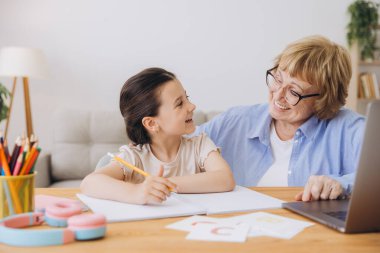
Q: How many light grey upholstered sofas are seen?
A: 1